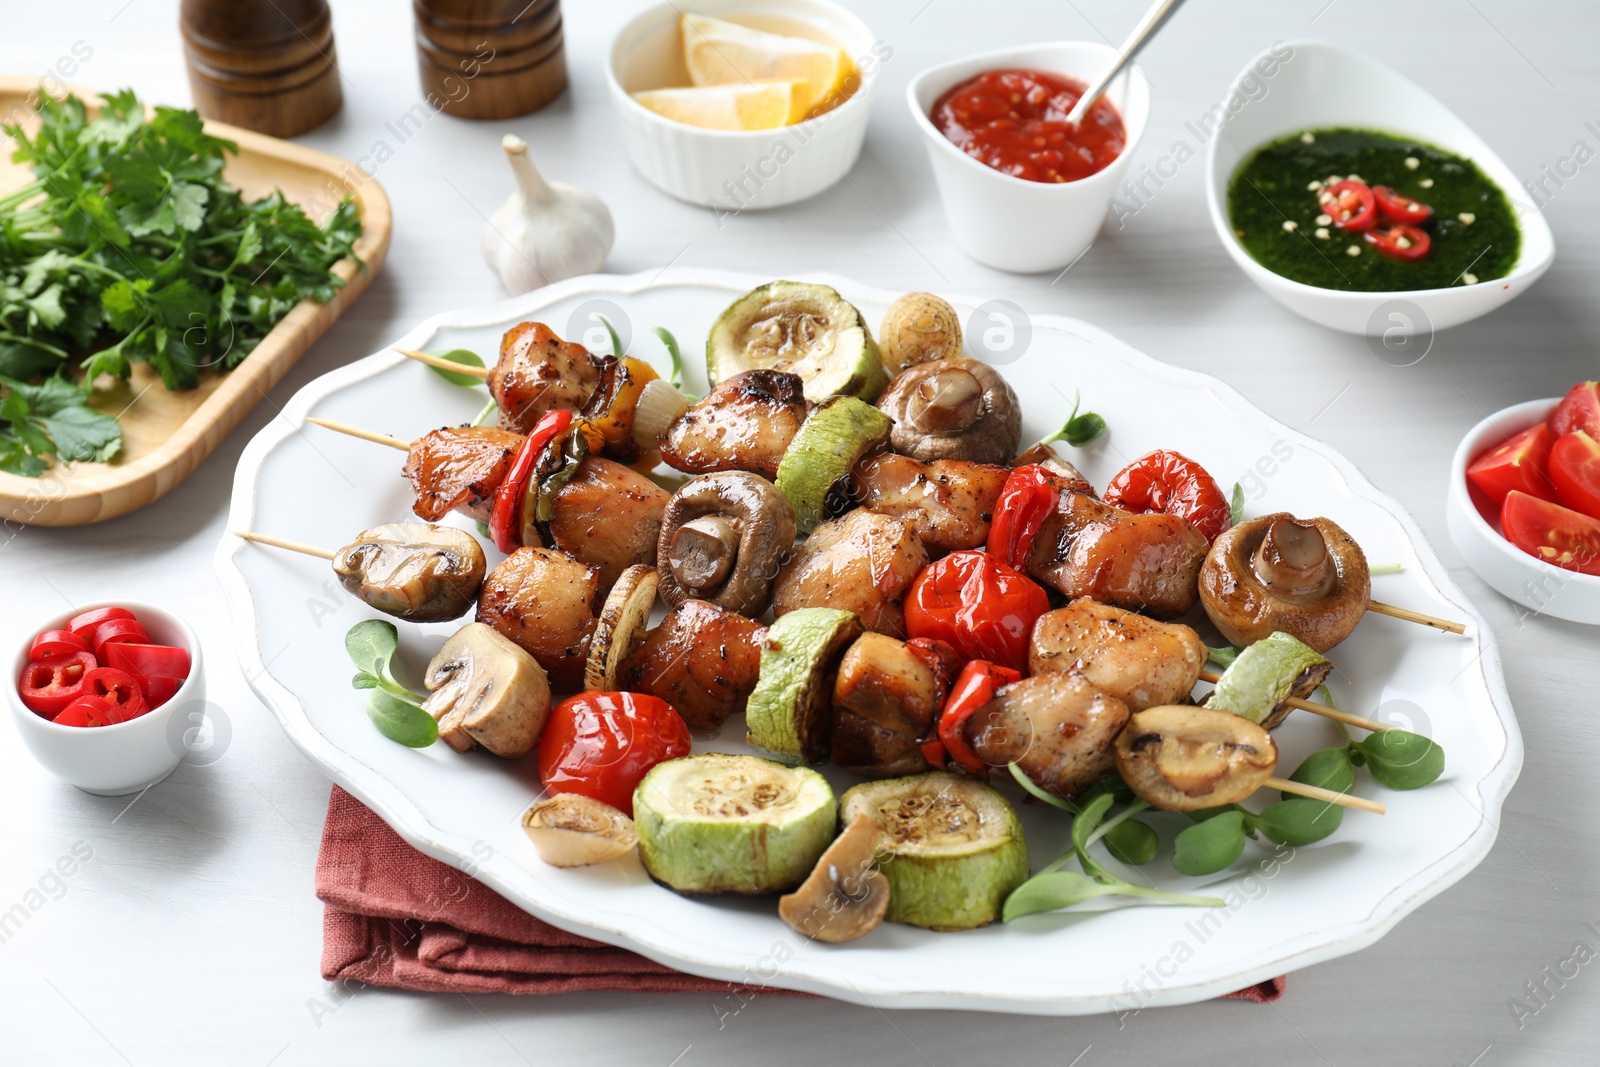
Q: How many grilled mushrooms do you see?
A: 7